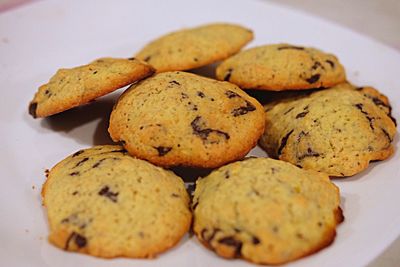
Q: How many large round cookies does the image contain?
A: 7